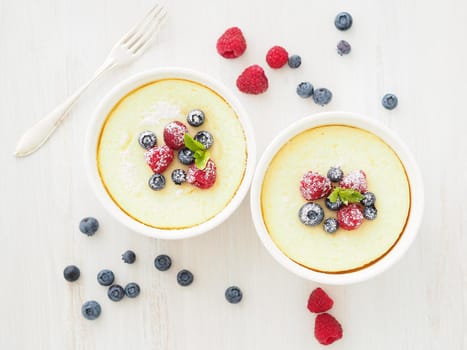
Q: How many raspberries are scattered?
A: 5